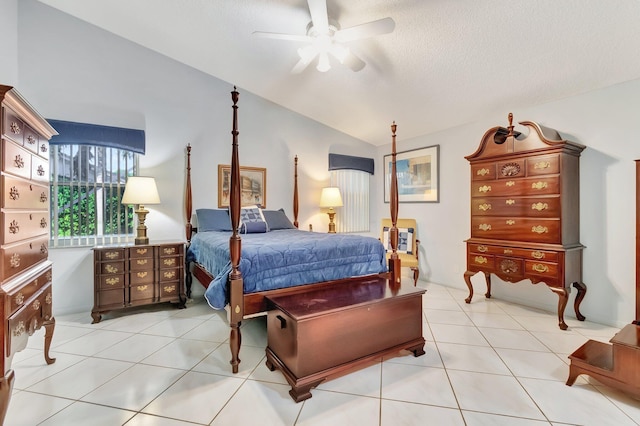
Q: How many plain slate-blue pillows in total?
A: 2